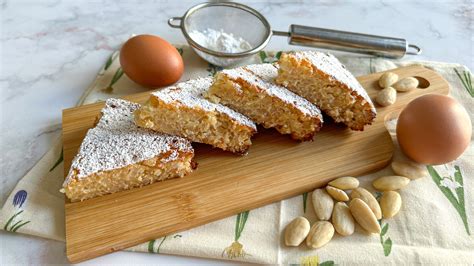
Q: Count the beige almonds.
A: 14